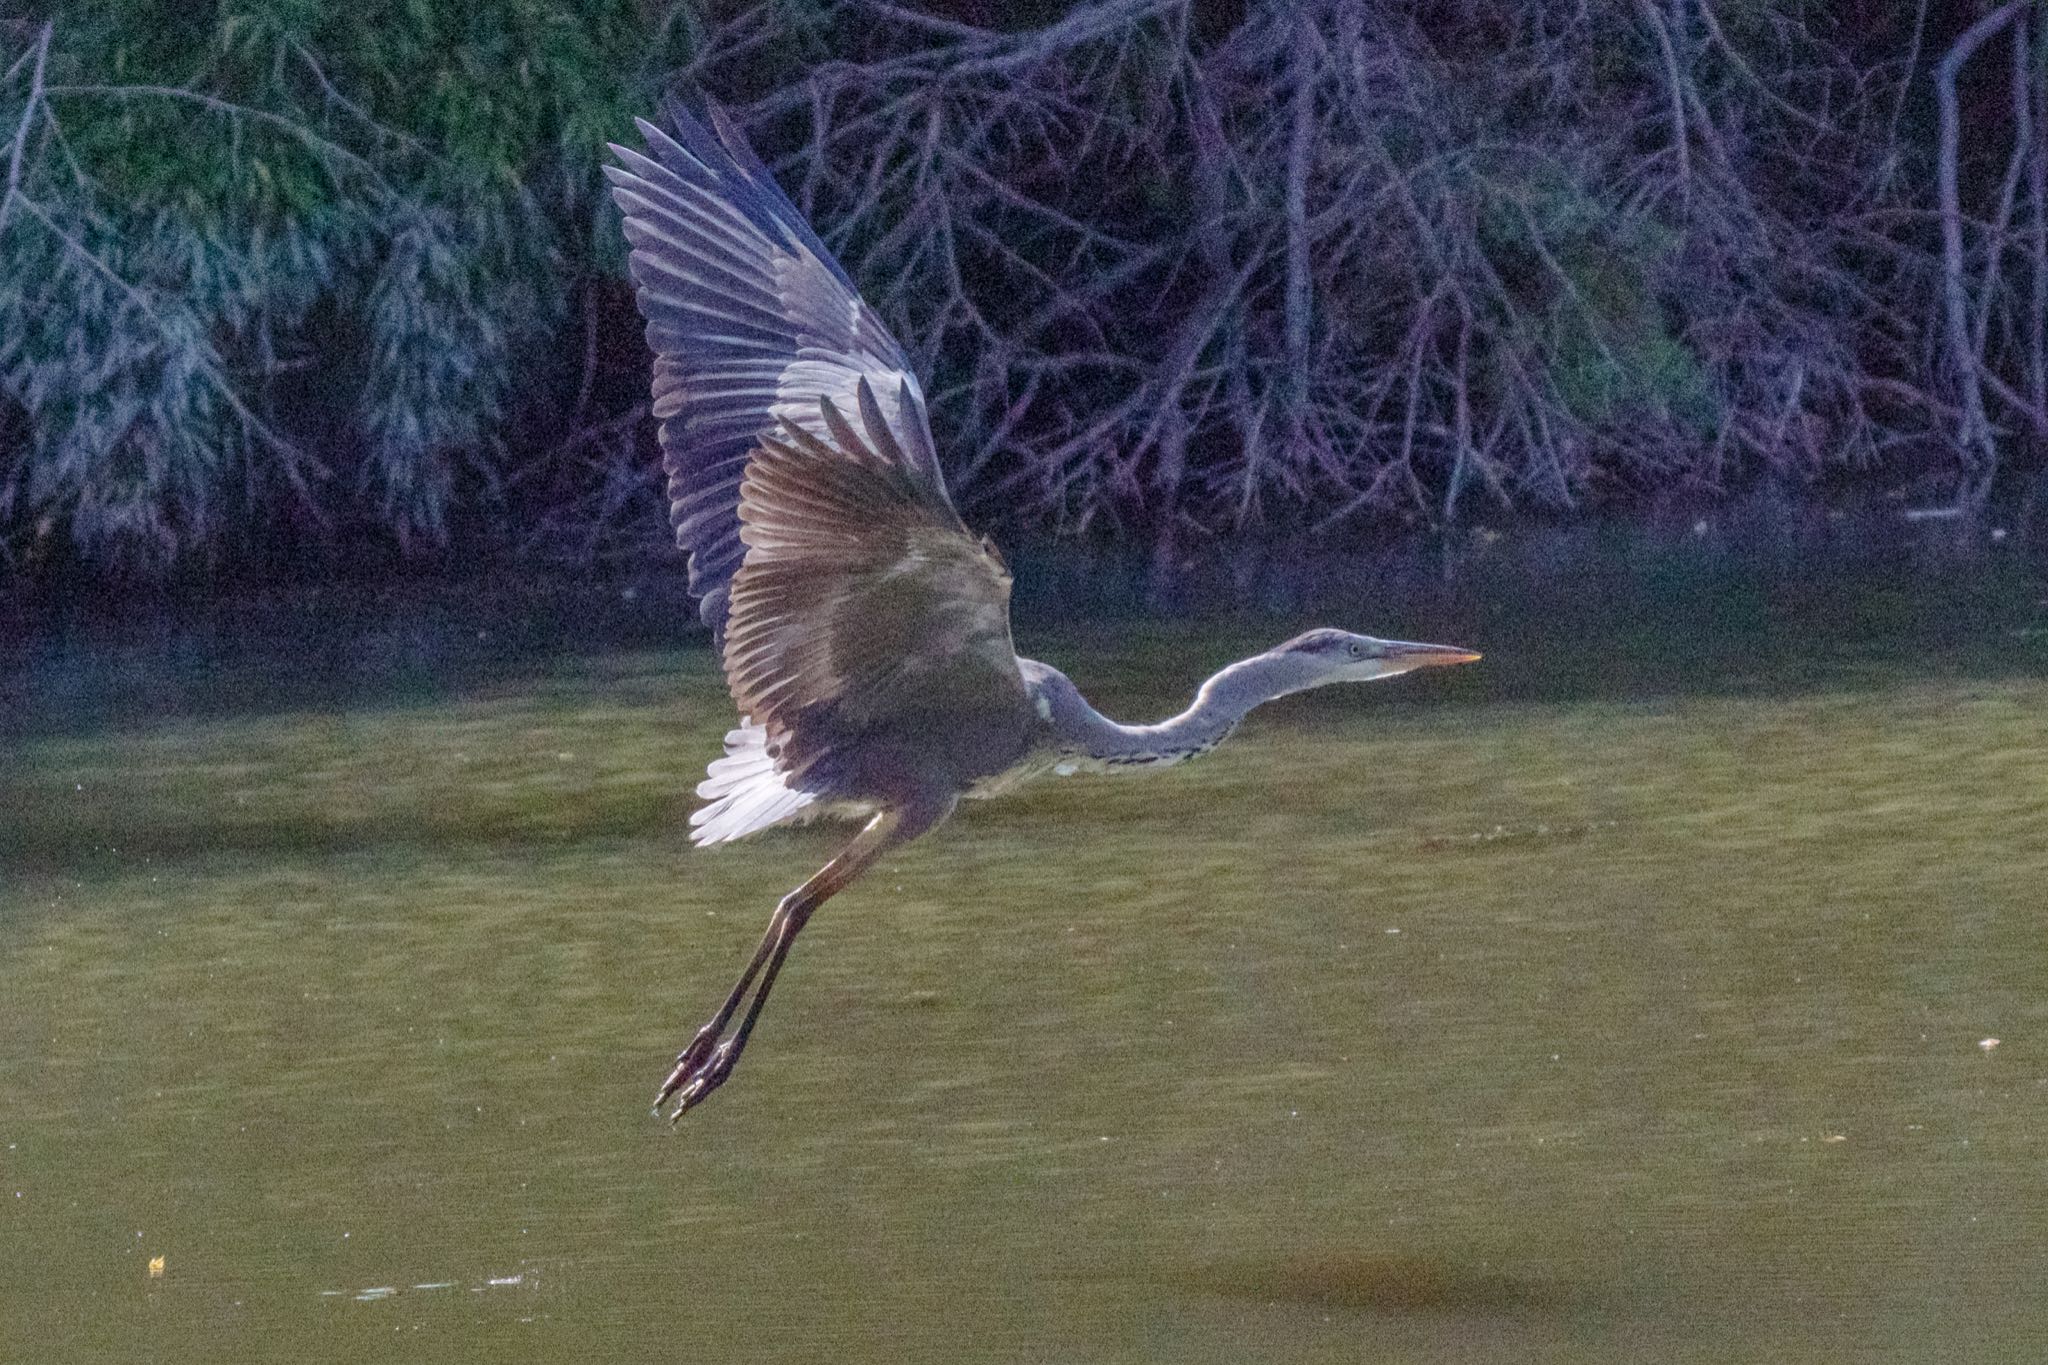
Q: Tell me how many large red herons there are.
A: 0